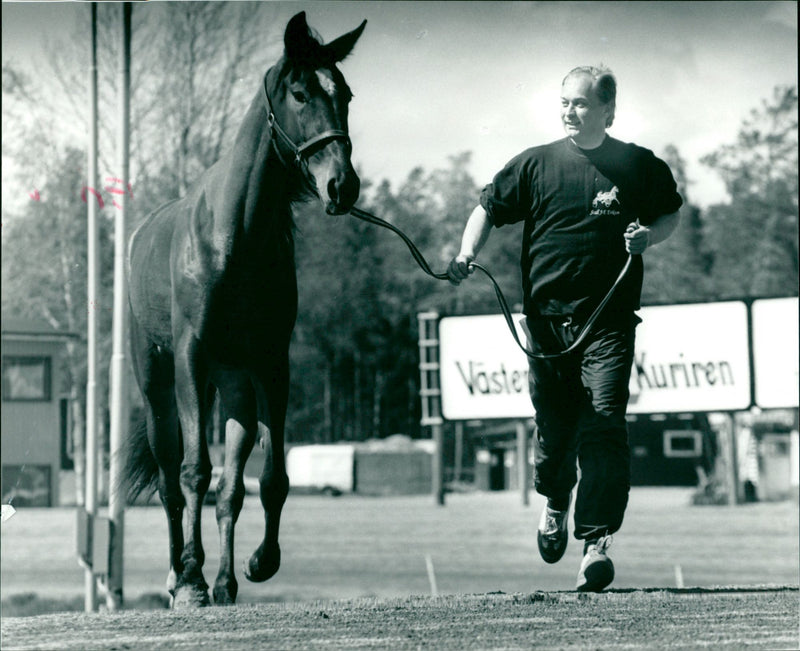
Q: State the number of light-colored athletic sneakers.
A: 2